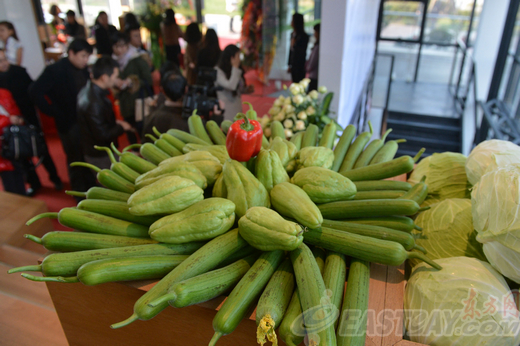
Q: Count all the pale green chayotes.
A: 12